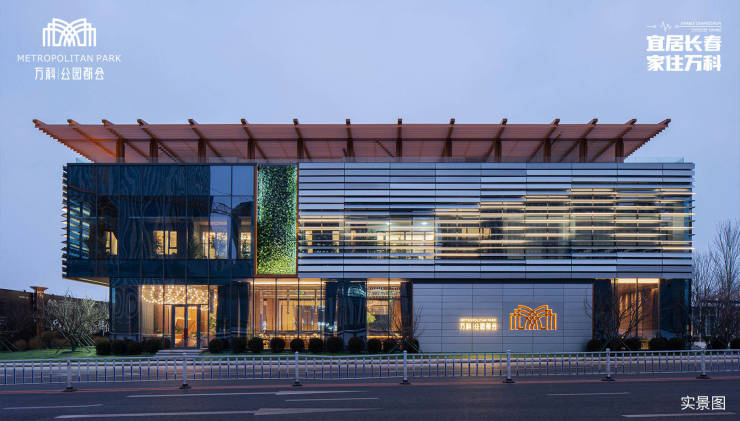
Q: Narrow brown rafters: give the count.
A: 15